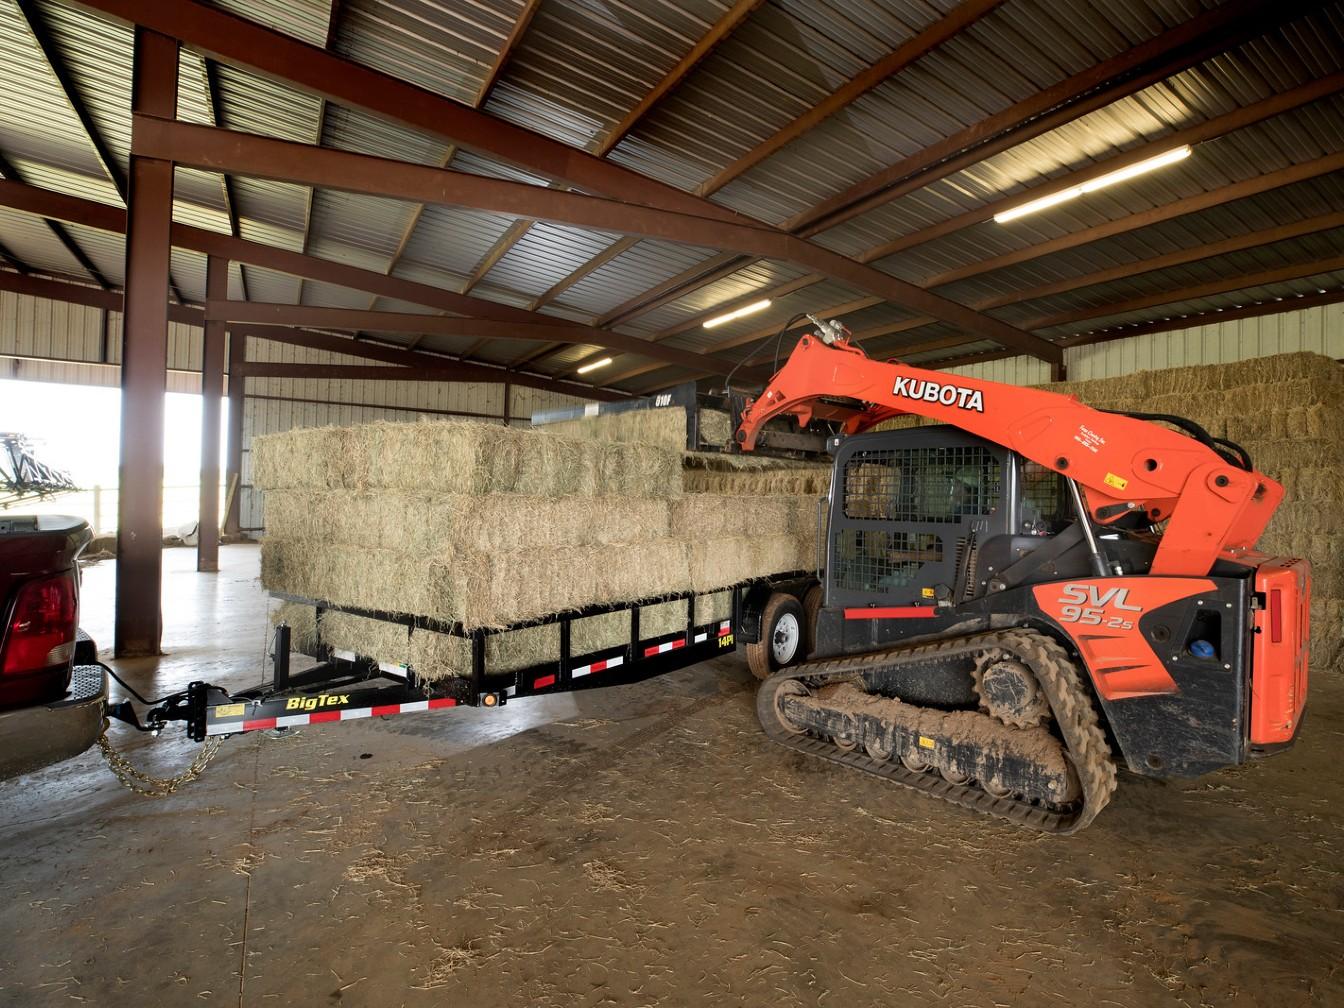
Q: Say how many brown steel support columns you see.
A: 3